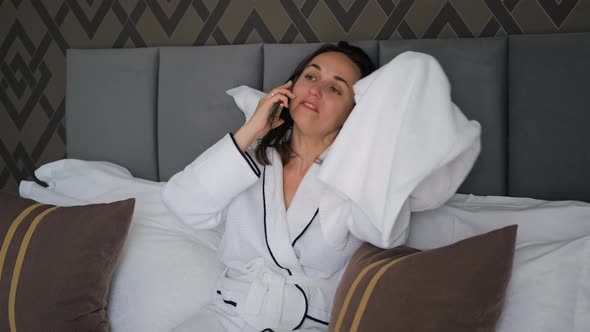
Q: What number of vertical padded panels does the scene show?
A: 5